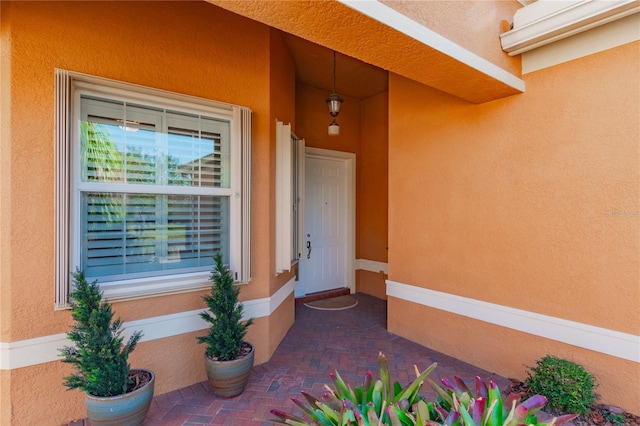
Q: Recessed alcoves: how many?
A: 1